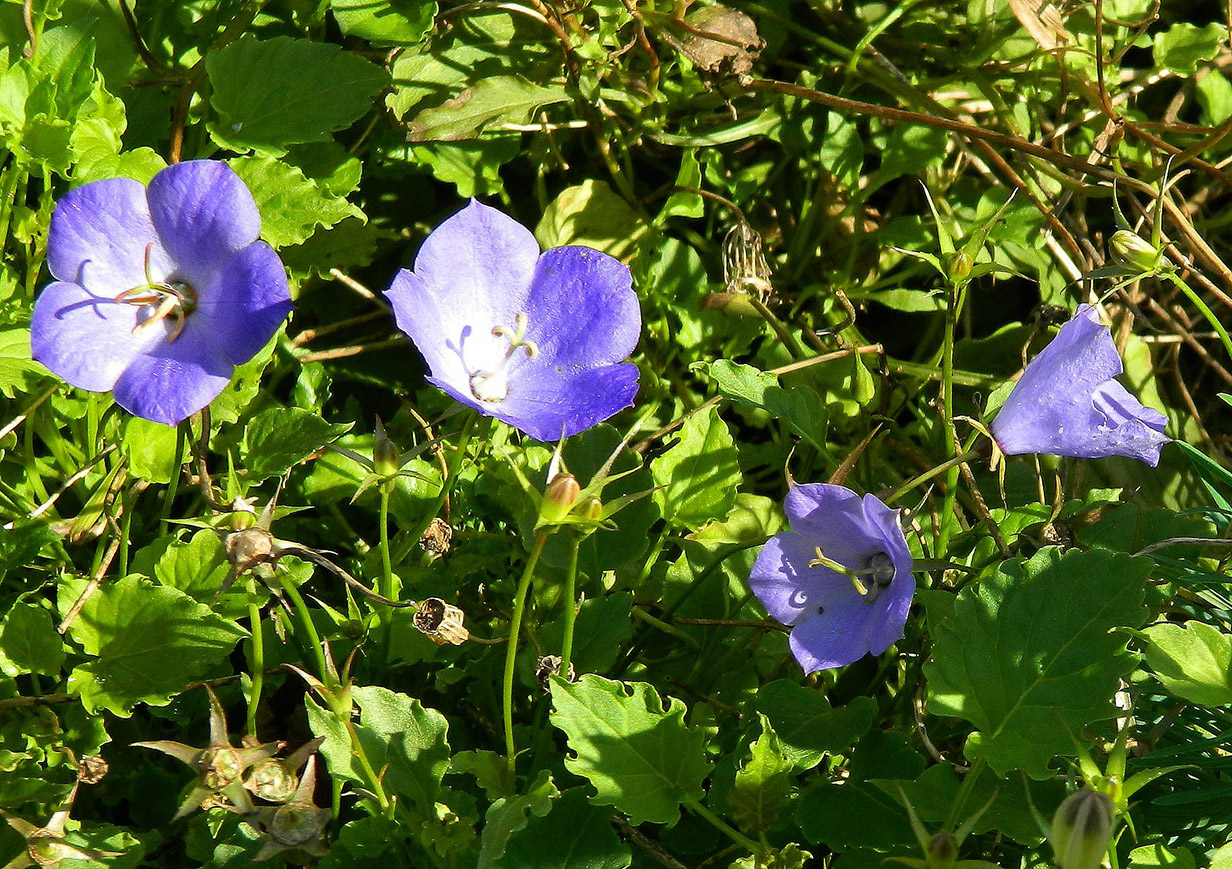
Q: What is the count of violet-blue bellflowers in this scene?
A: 4